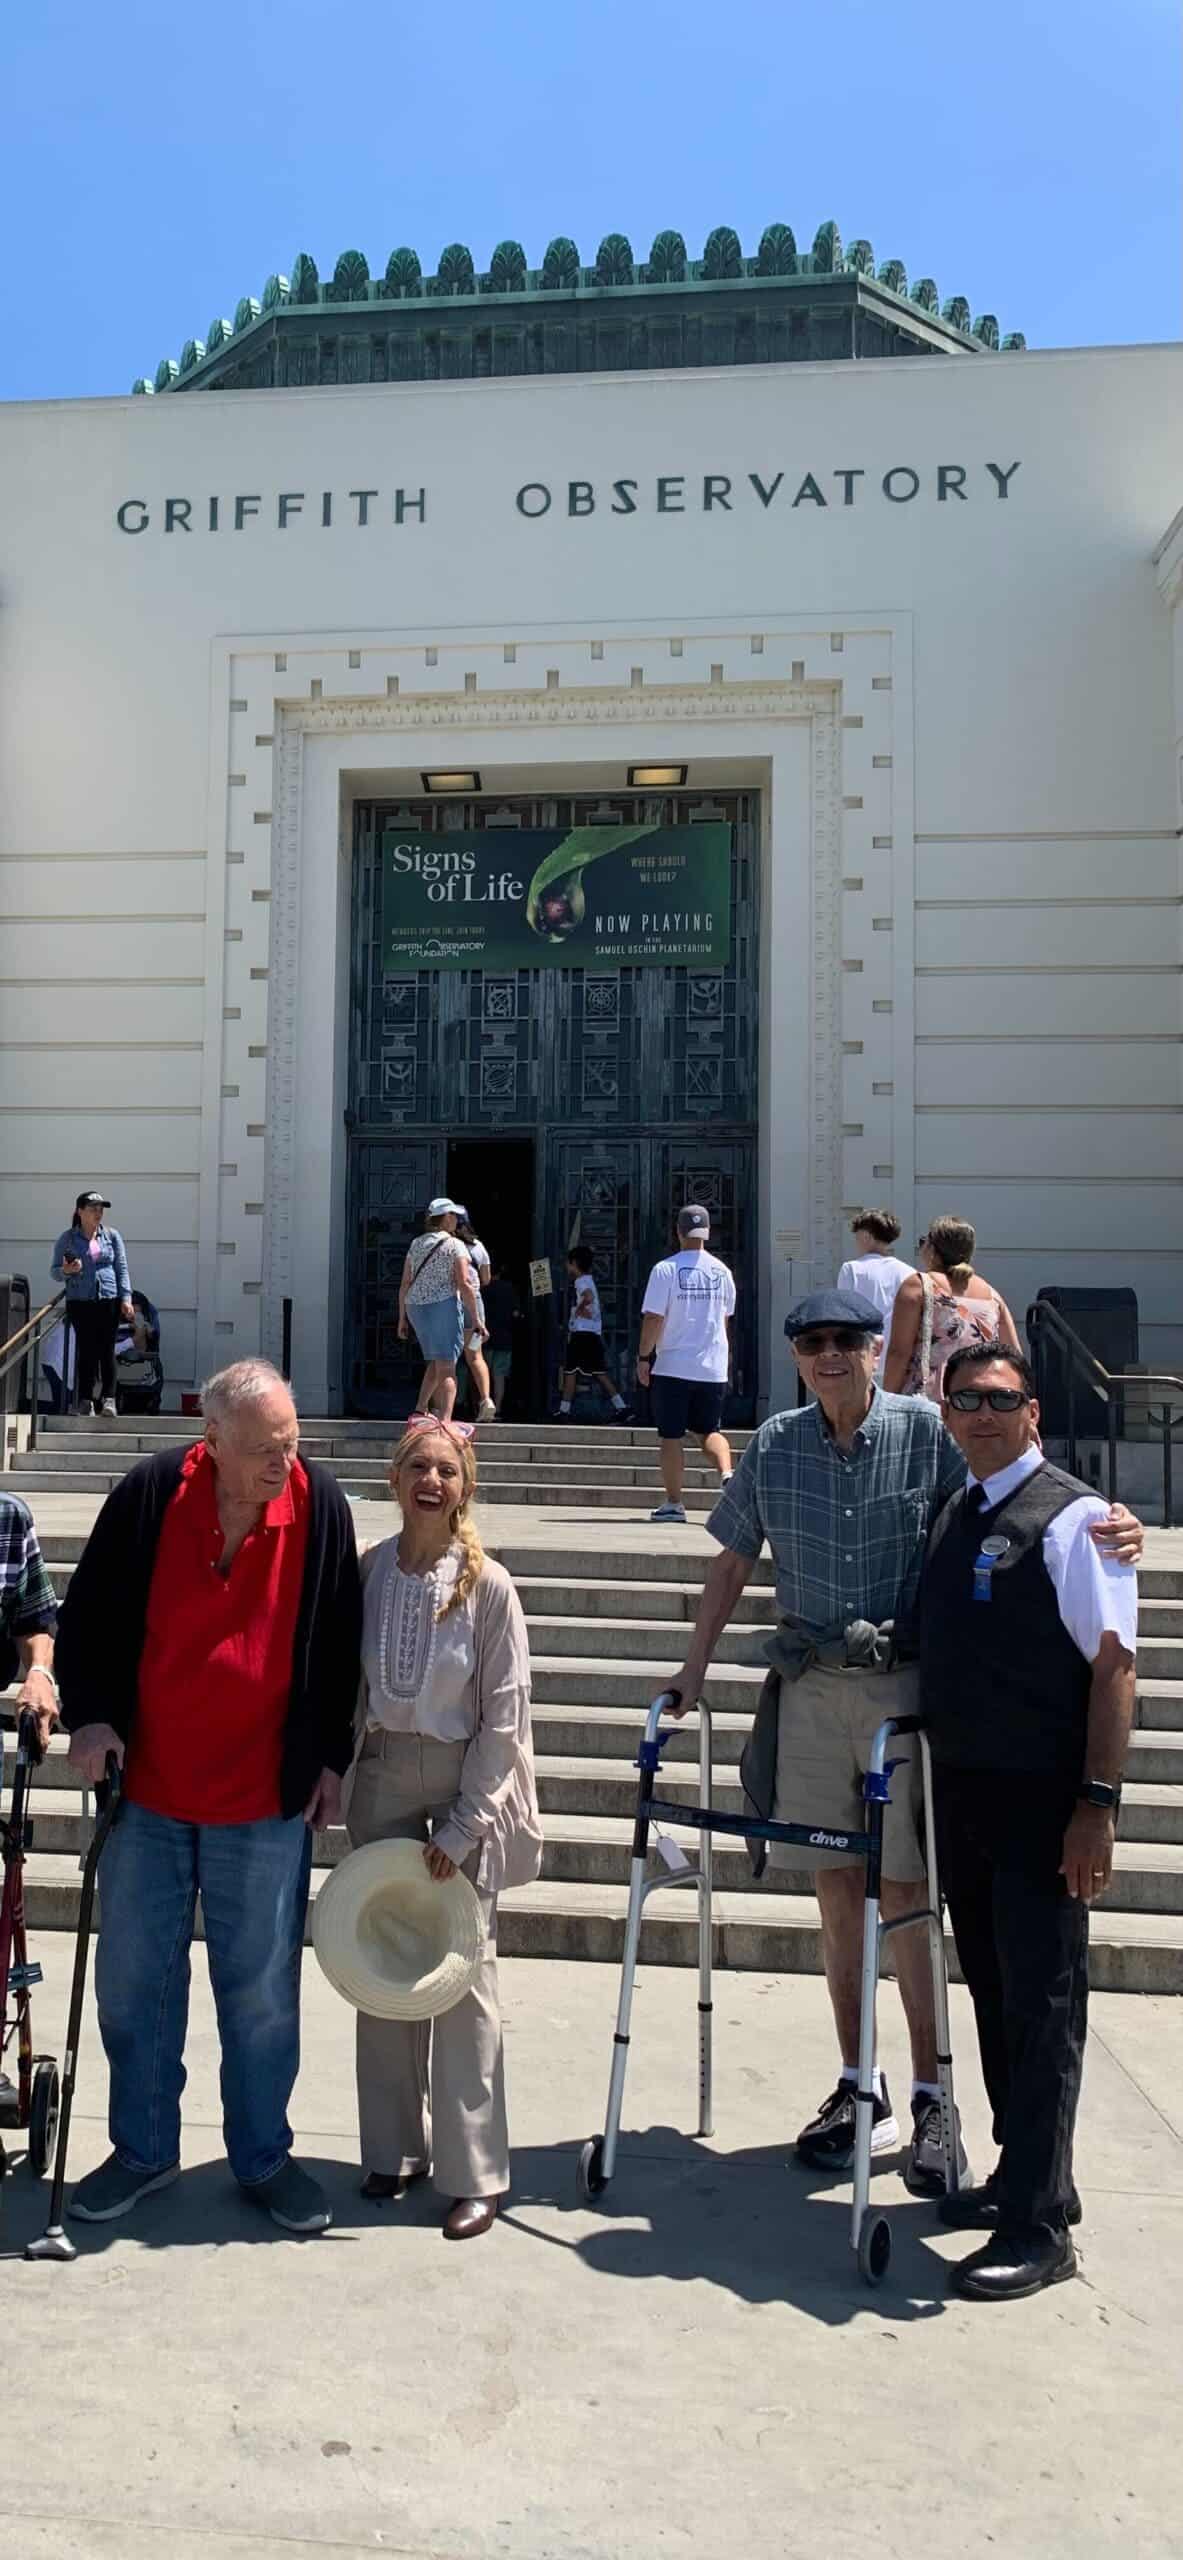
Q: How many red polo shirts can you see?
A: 1